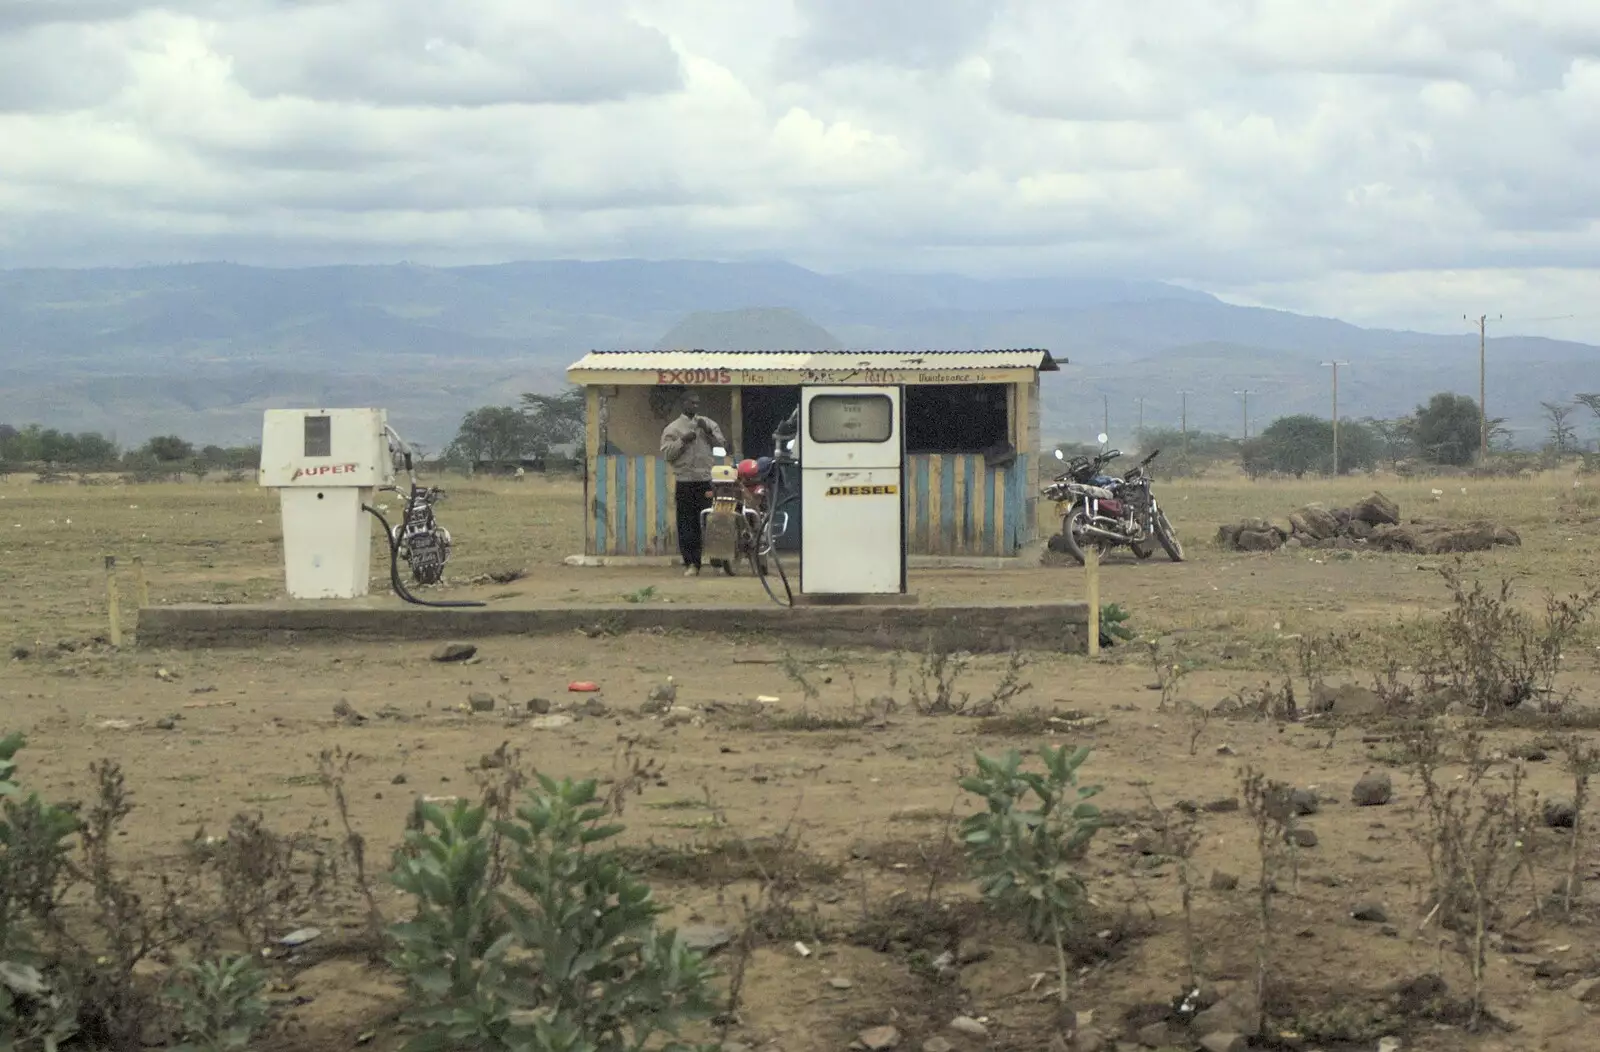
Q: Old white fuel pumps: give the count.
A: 2